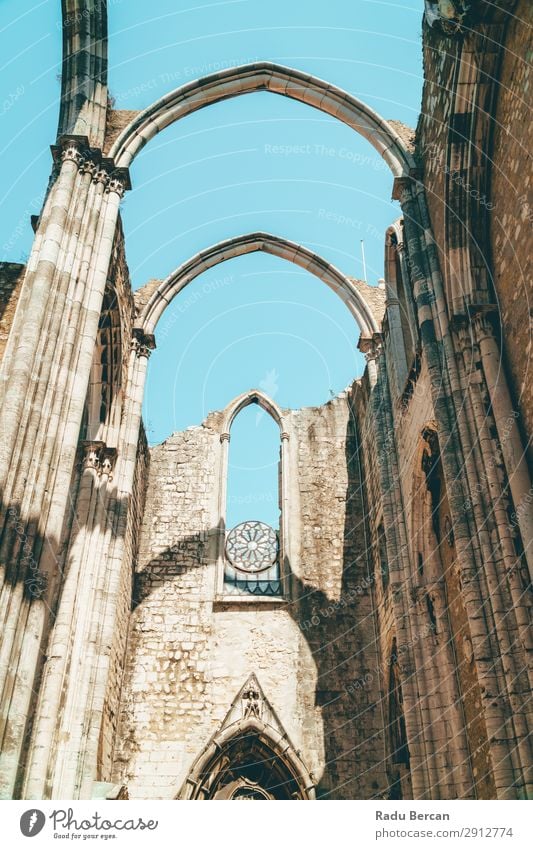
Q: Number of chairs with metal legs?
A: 0